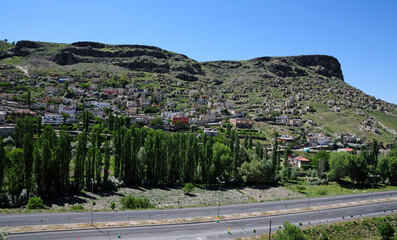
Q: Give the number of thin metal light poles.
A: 4